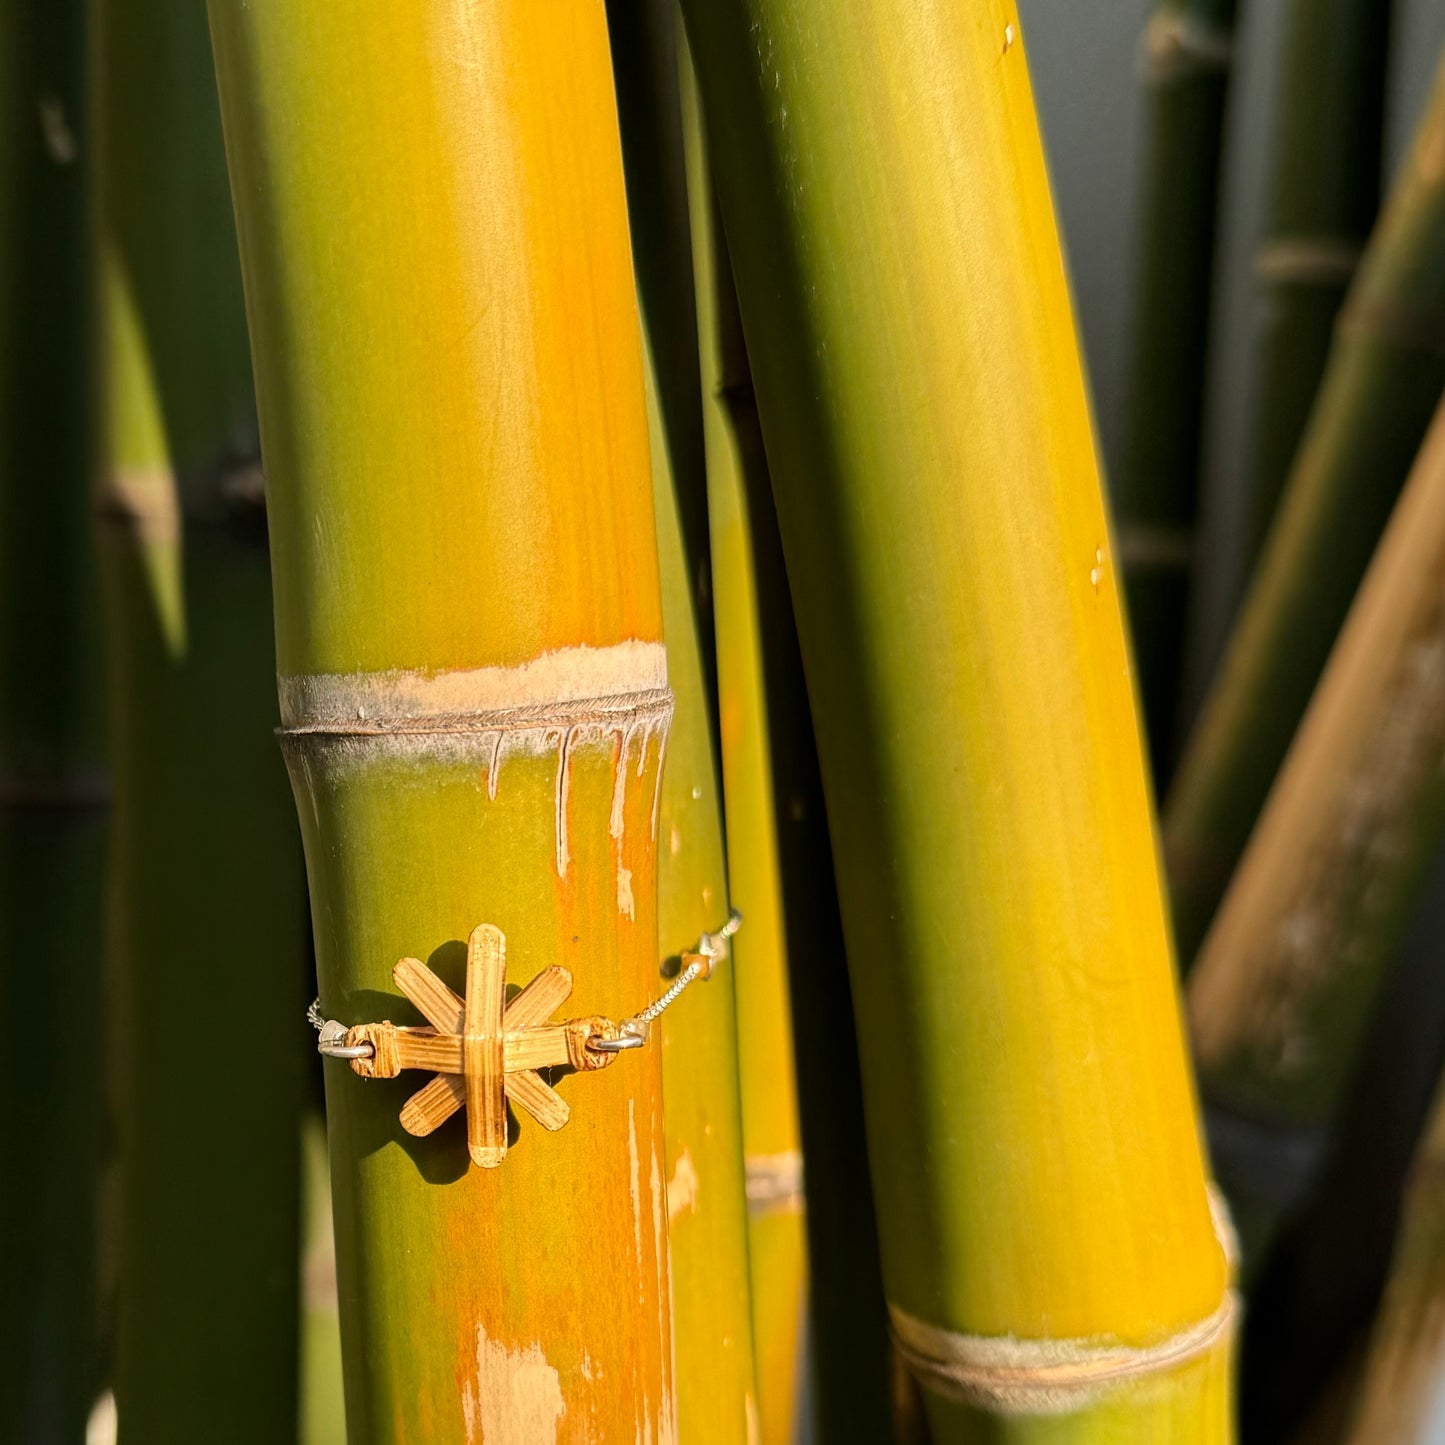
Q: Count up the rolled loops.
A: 2